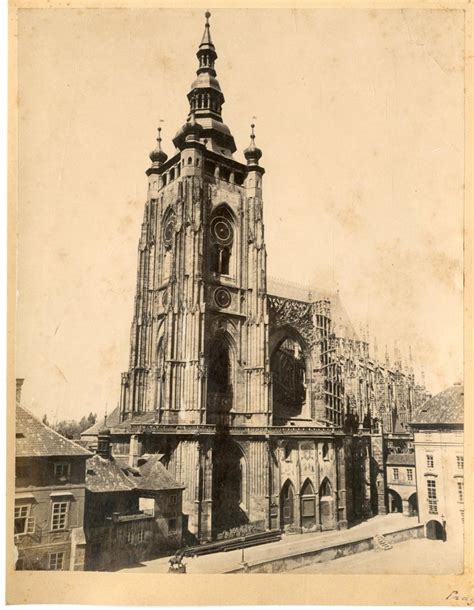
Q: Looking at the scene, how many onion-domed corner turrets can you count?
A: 3